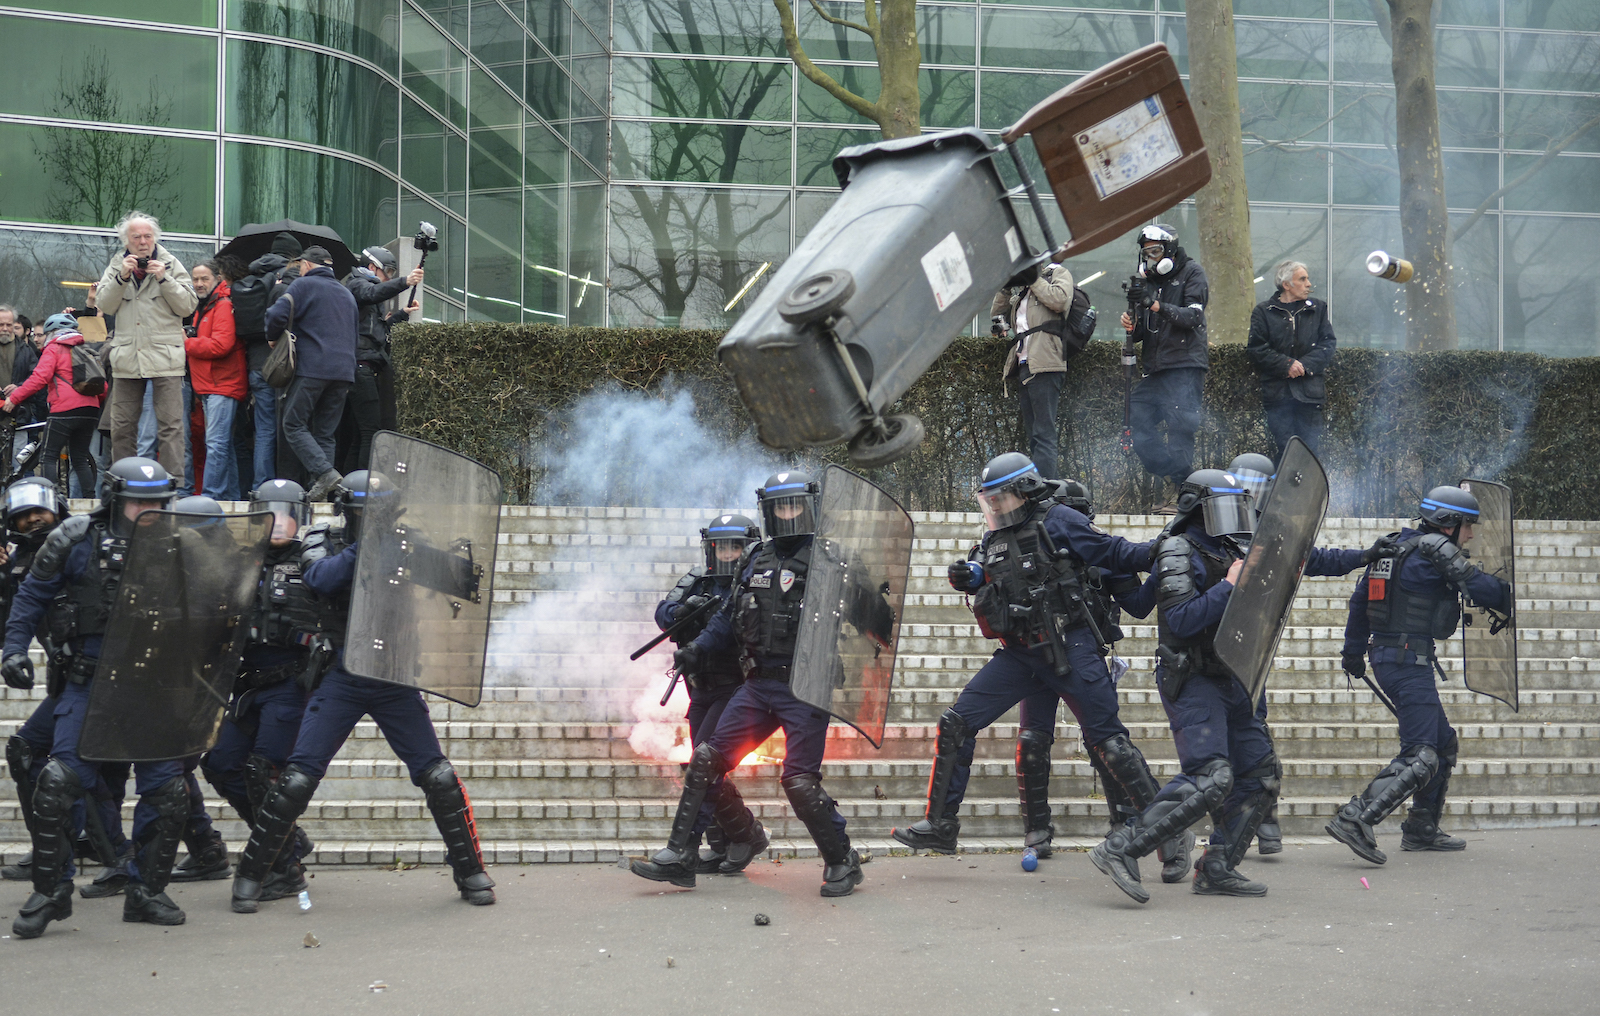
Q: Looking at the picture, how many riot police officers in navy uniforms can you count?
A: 12